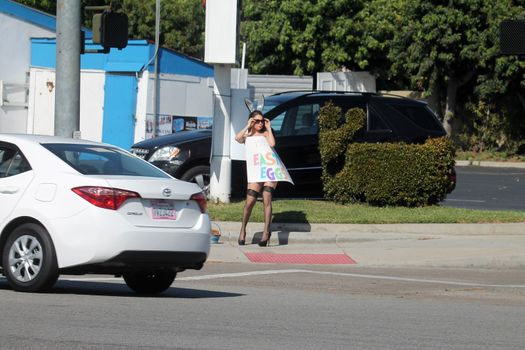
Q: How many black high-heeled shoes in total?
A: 2